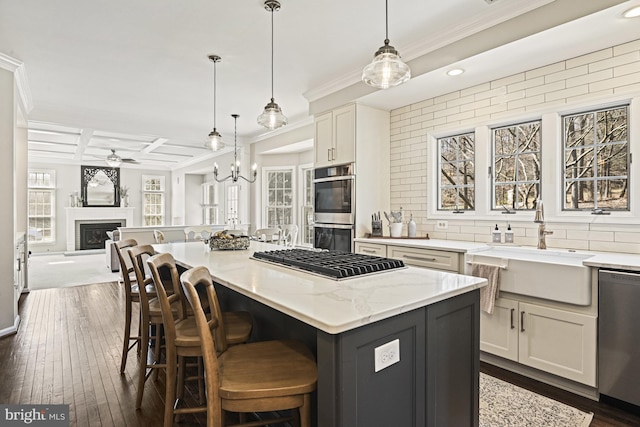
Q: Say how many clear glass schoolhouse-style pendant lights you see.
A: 3